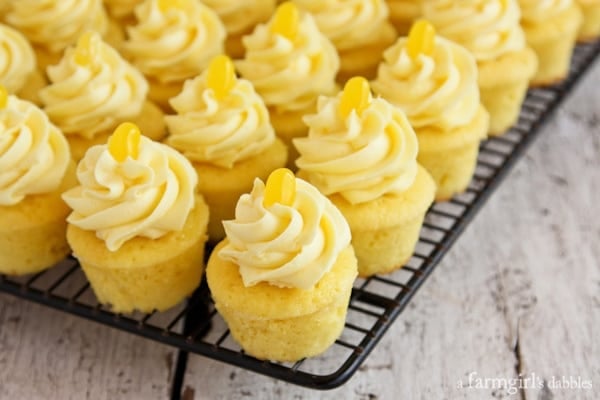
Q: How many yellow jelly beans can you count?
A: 9